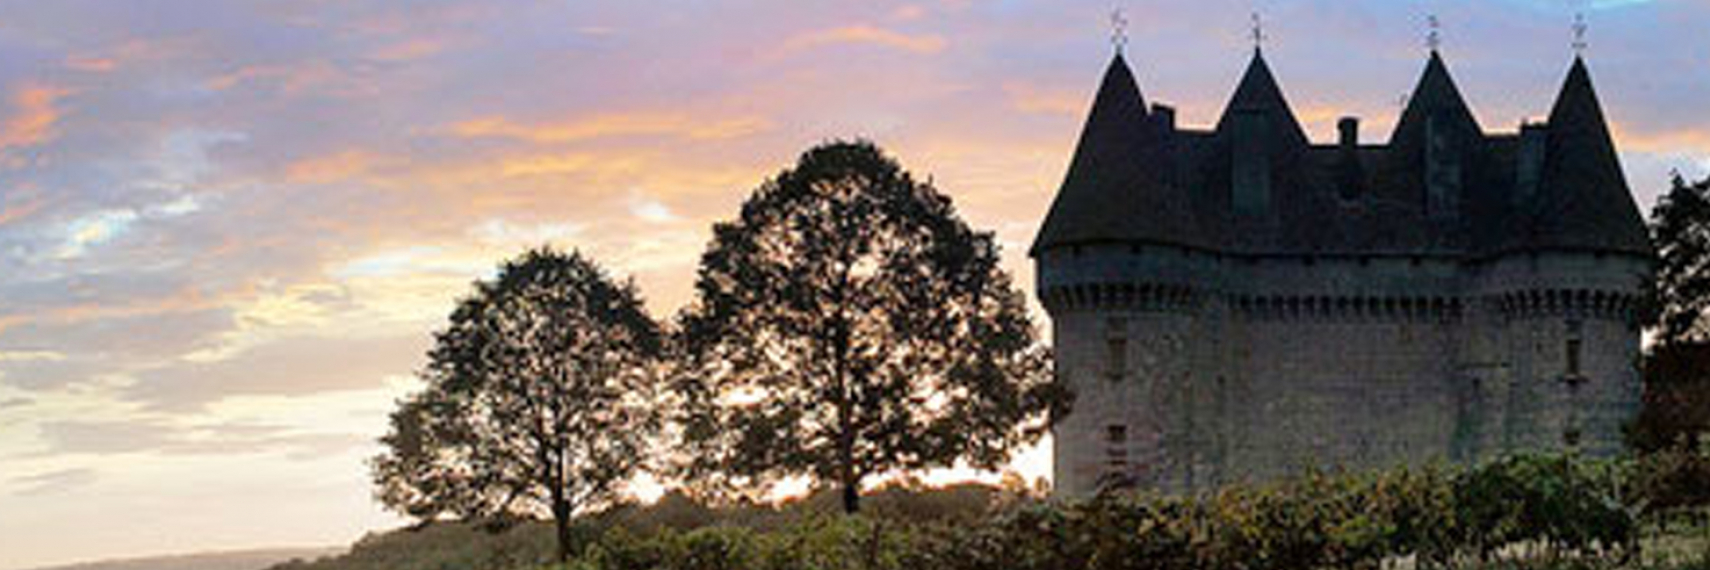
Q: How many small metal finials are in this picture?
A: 4